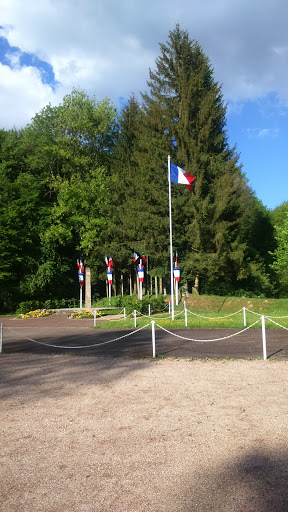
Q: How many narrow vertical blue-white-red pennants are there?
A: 4